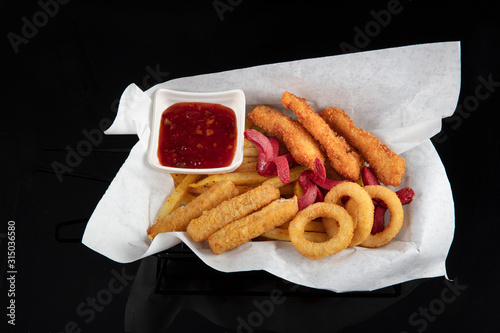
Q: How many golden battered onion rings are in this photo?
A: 3